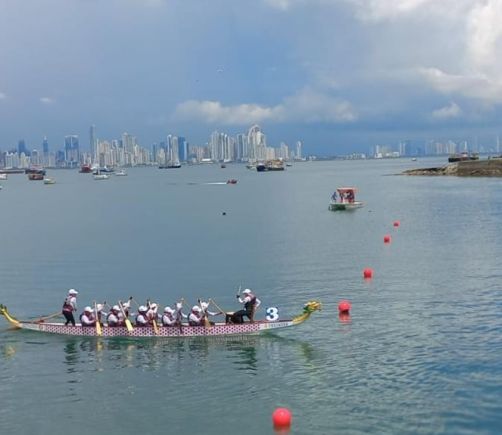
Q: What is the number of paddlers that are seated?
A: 10